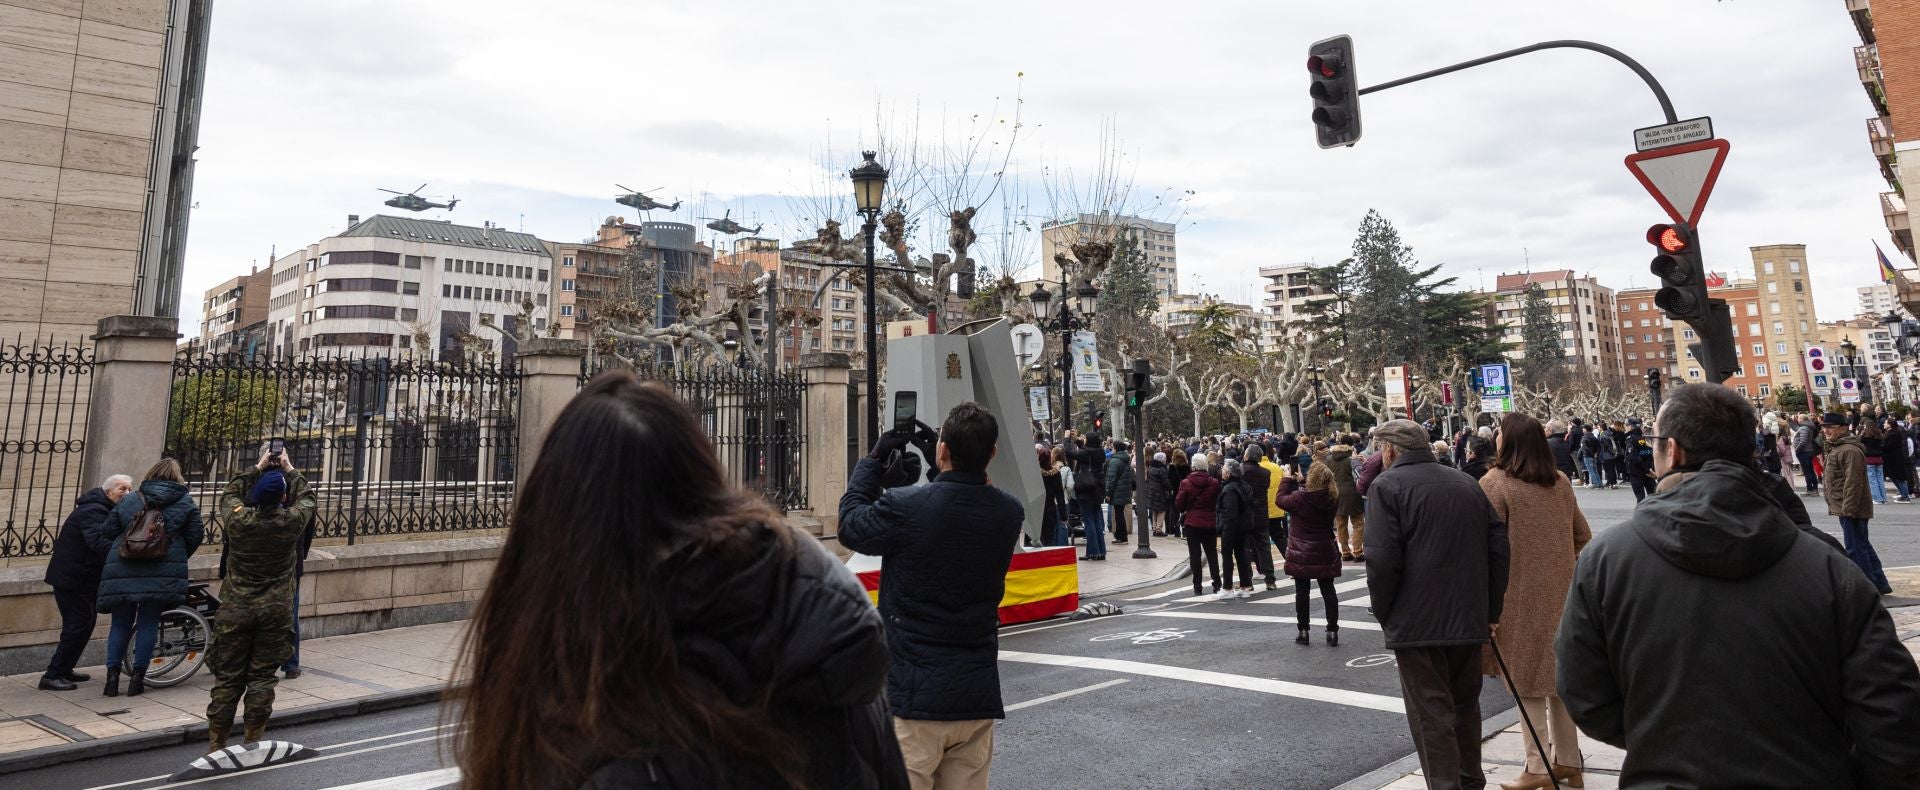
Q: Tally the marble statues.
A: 0